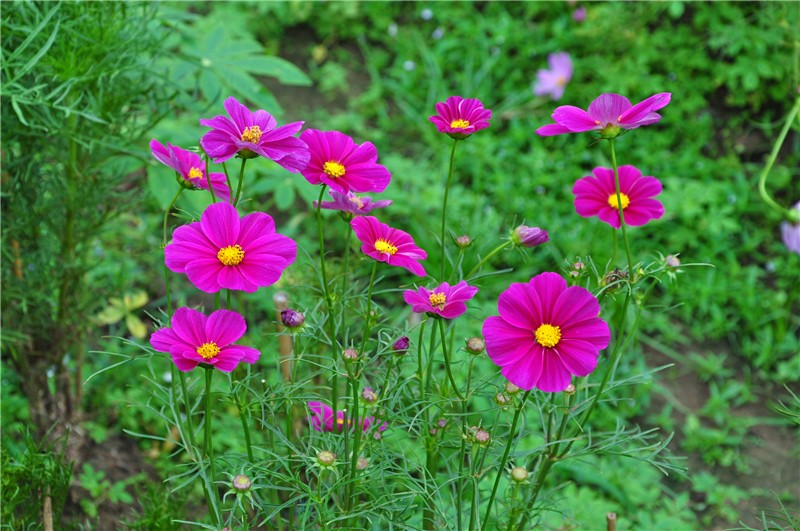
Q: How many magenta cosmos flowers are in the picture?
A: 13